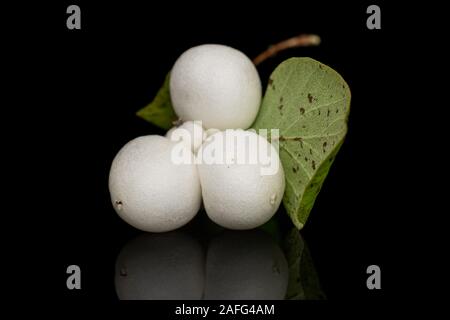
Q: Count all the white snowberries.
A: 3